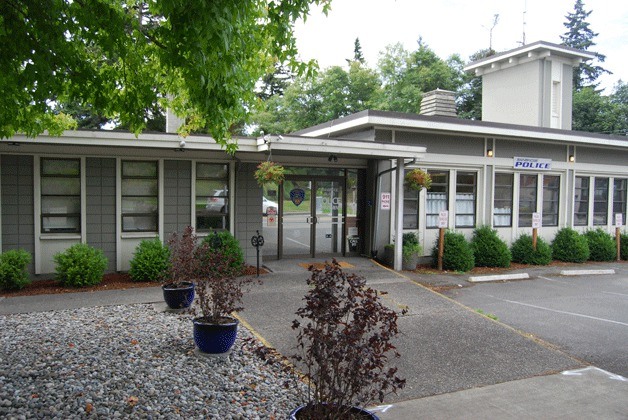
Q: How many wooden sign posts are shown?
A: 3